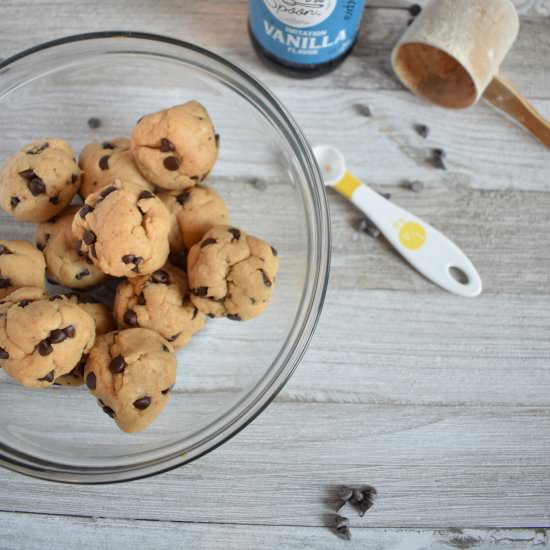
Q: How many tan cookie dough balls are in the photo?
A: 12